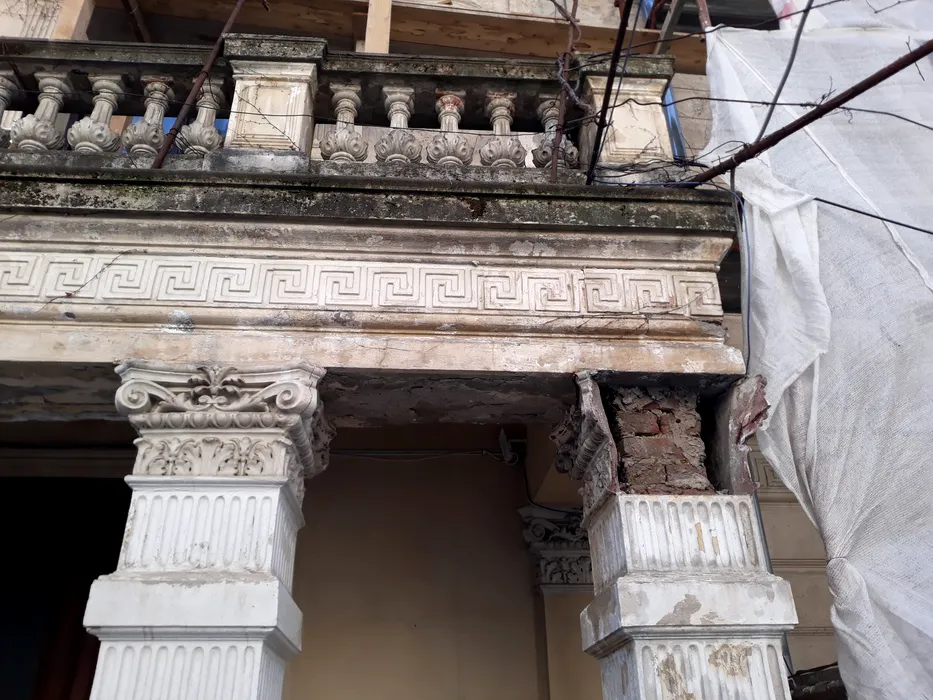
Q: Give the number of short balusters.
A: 10